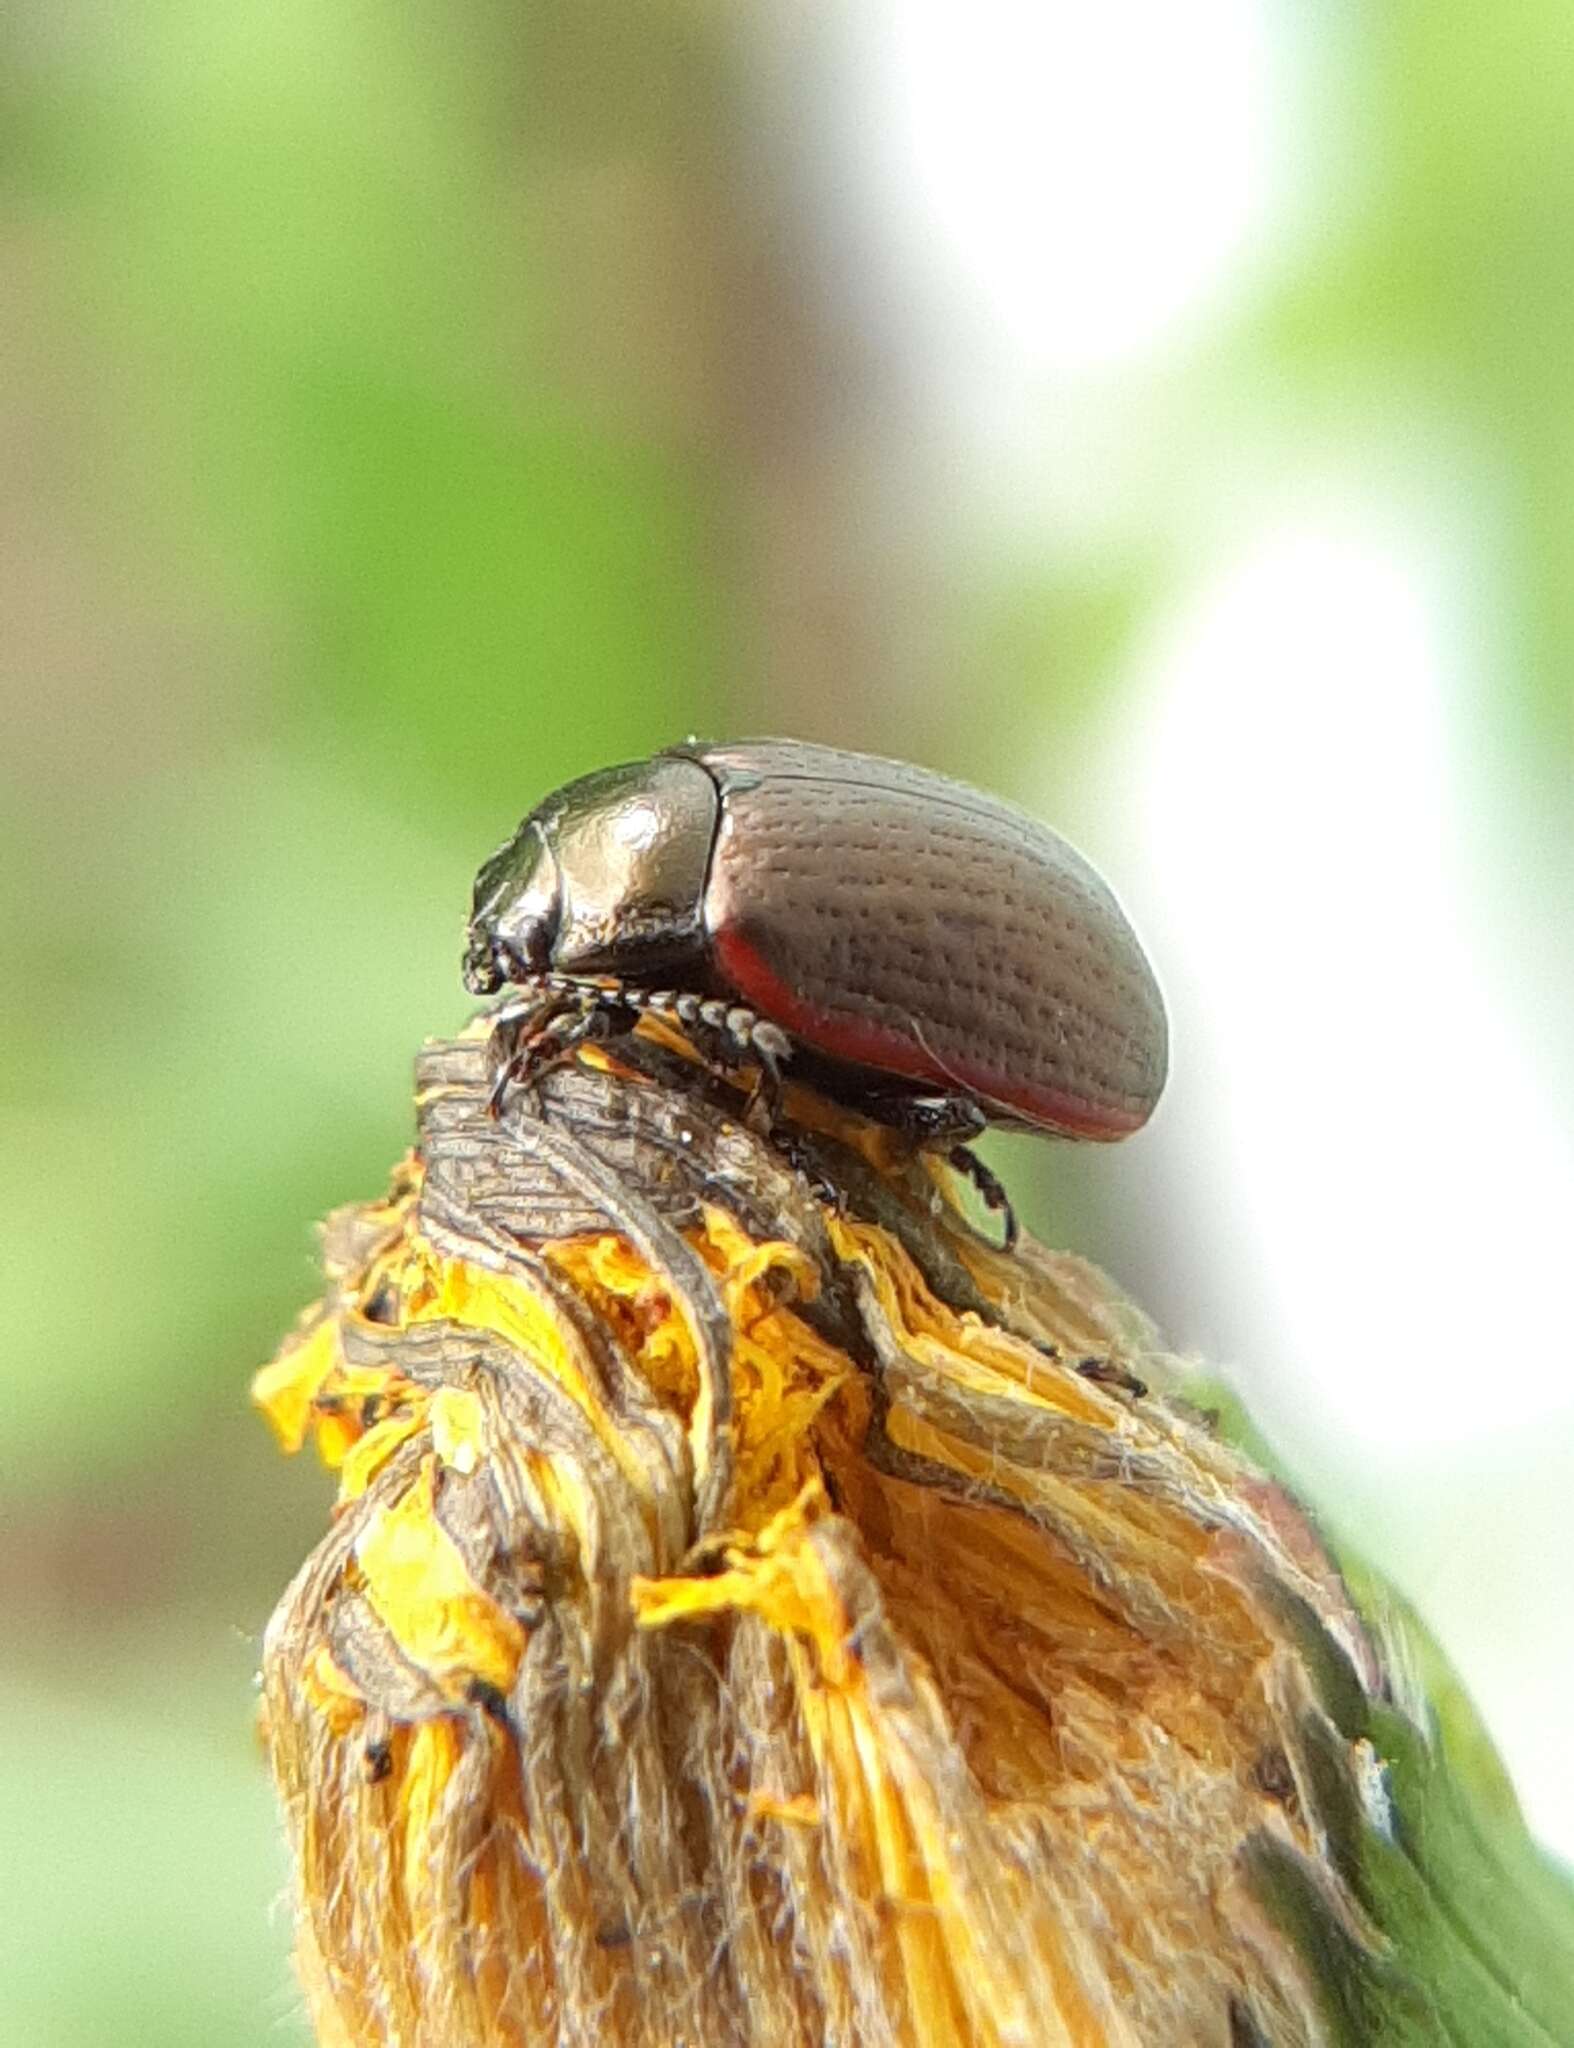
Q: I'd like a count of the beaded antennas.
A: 1